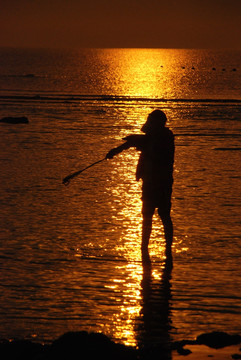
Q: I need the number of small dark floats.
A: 6